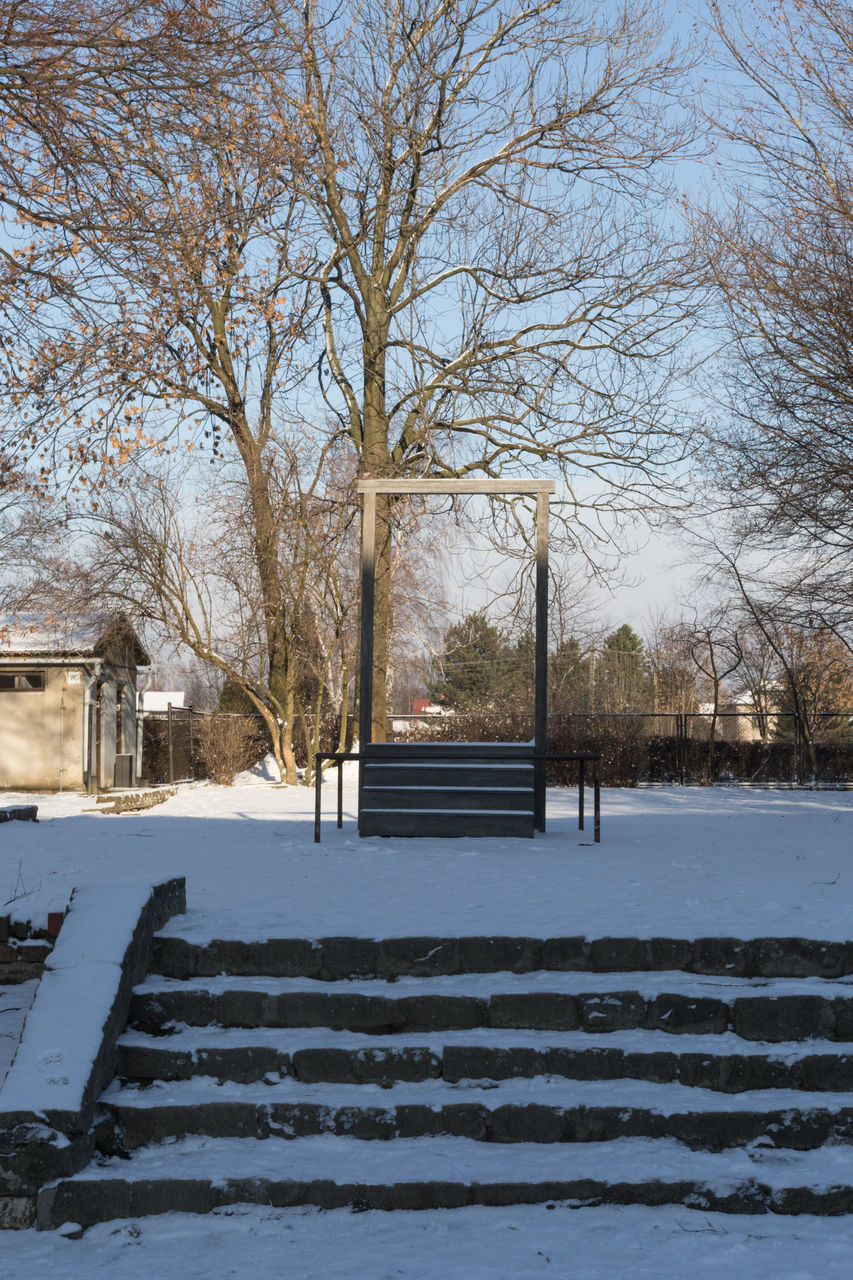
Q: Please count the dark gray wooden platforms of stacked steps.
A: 1